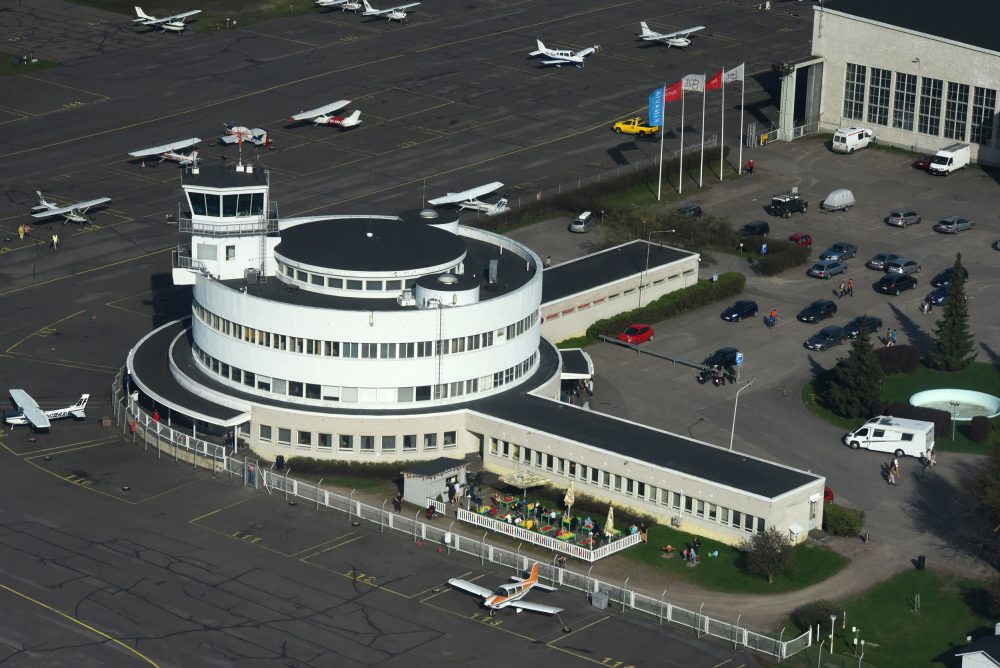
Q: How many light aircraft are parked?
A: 12